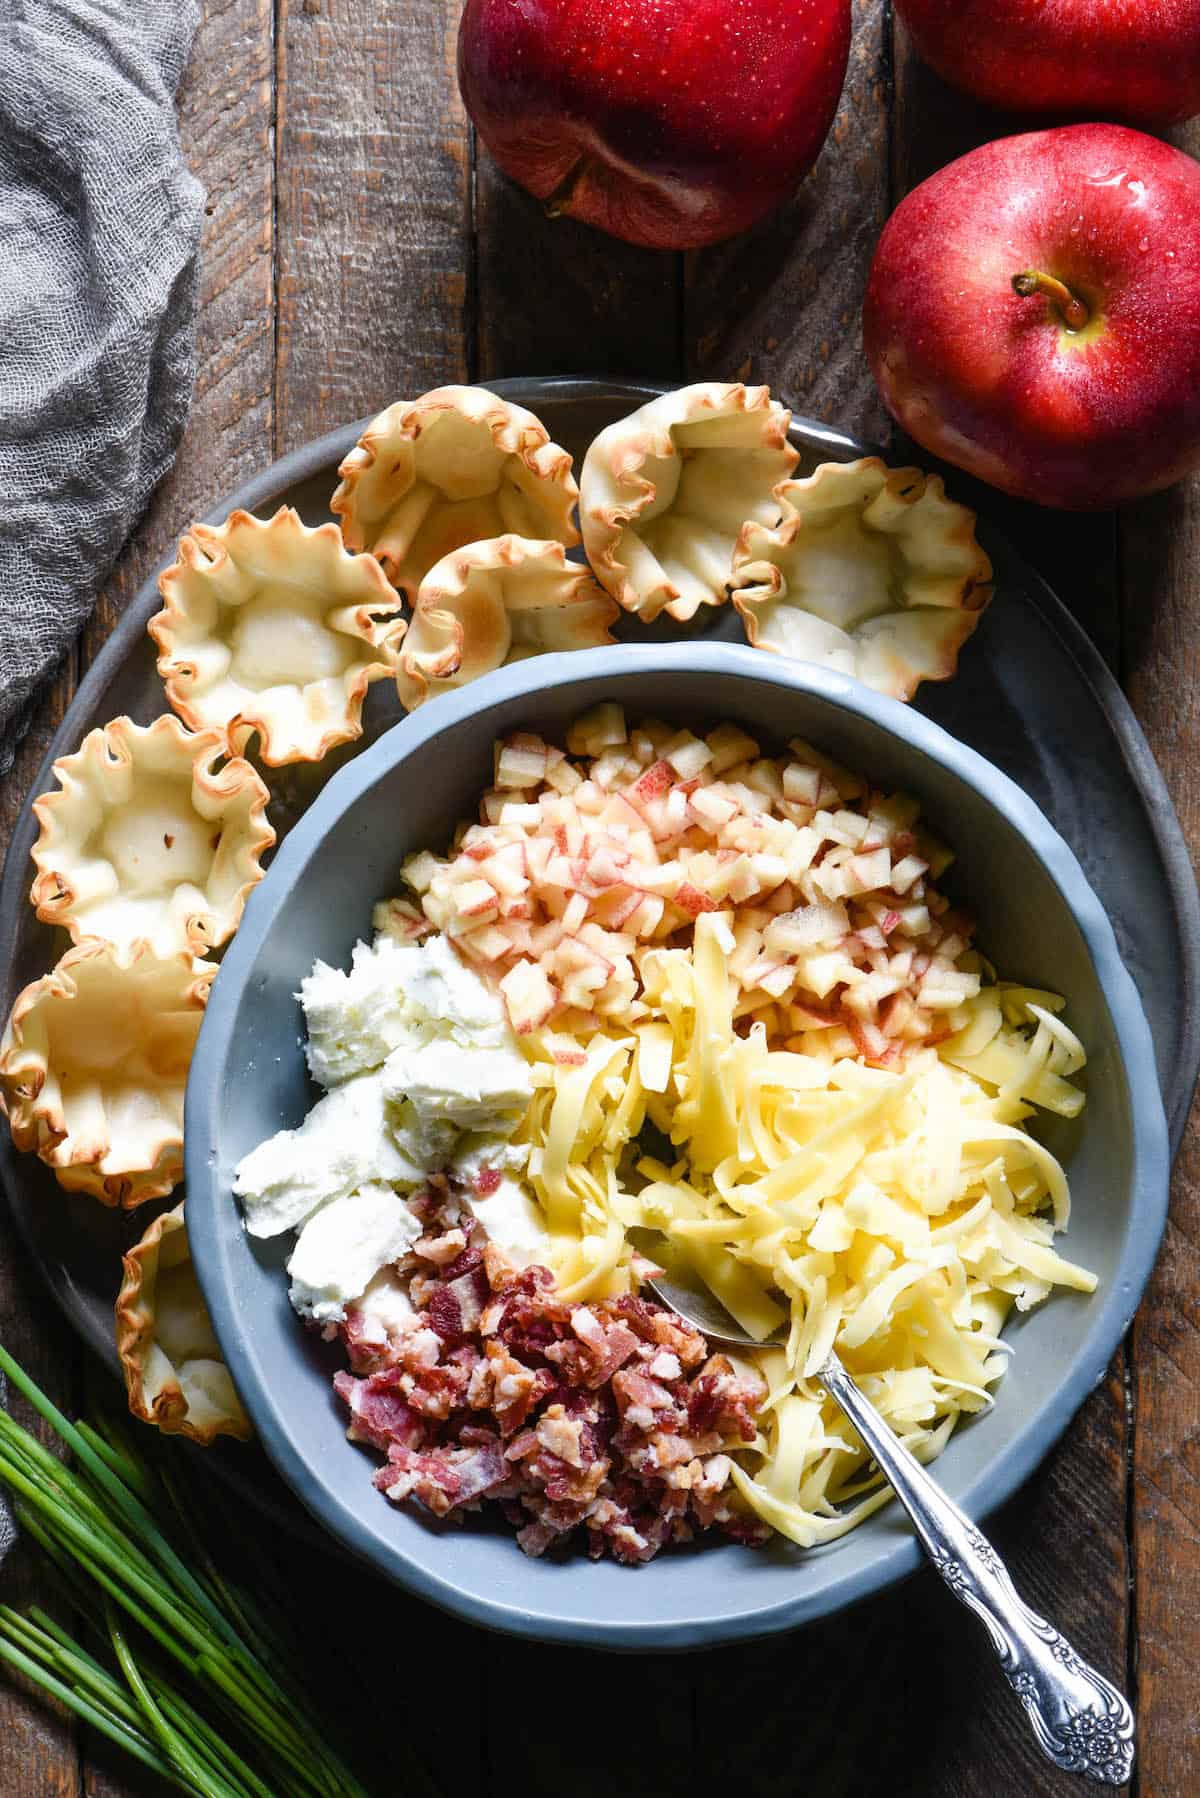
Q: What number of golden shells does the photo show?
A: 8